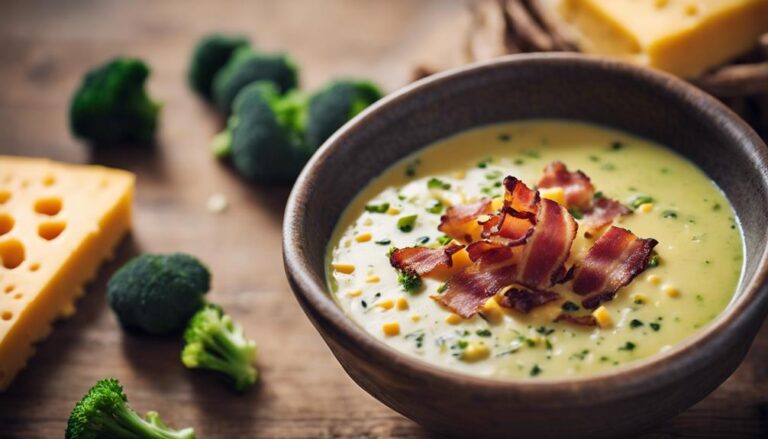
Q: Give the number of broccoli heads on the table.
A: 8